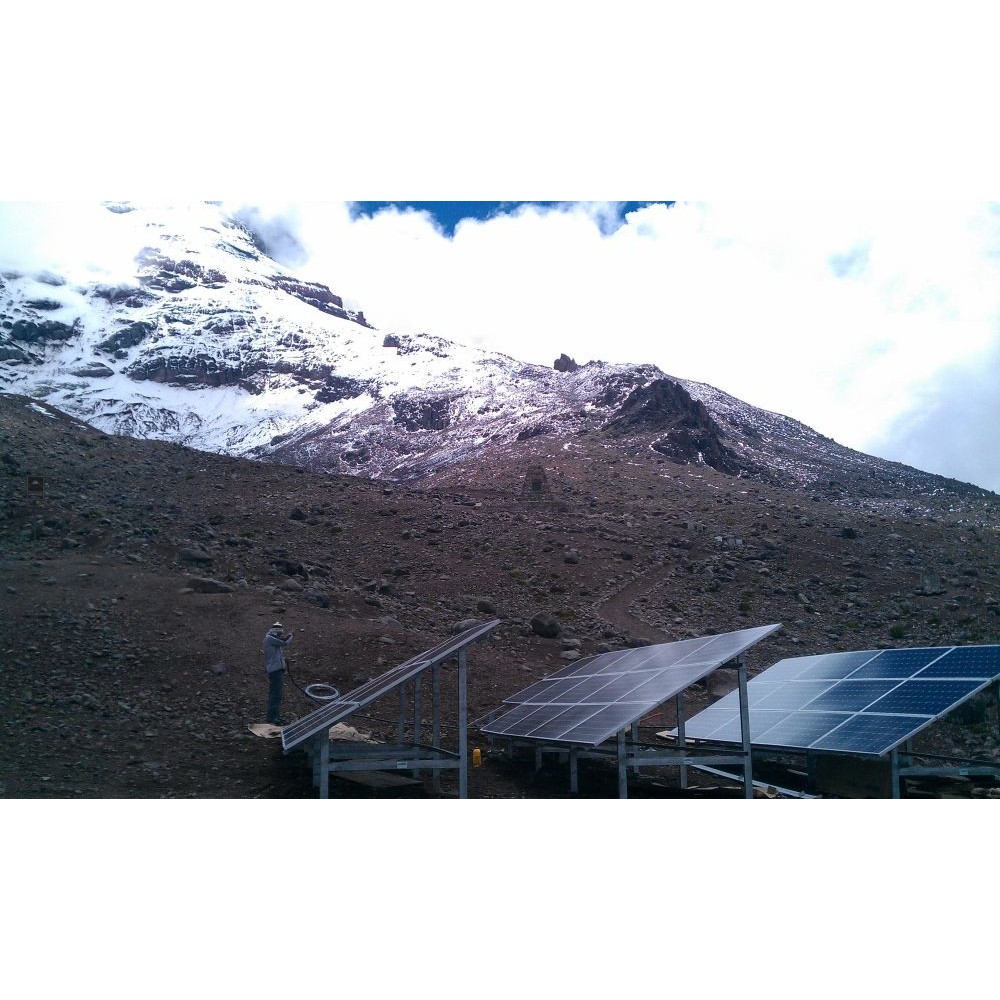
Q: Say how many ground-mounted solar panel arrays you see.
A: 3